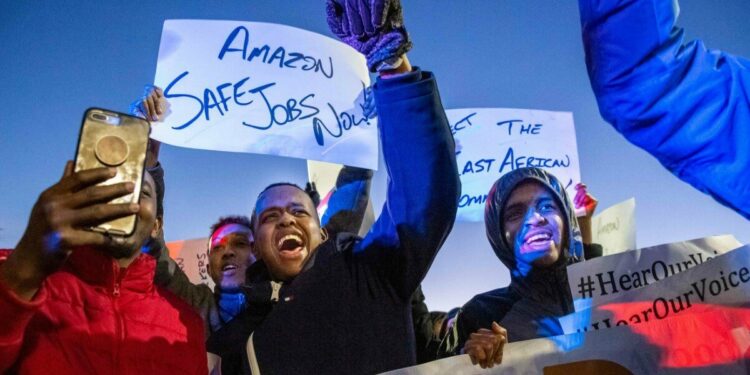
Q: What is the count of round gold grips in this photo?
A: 1